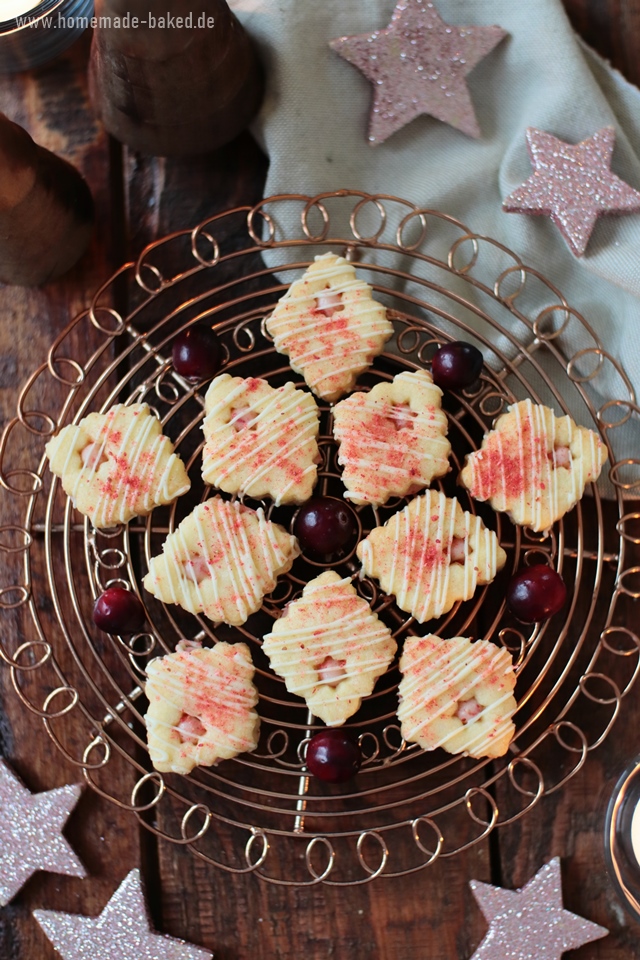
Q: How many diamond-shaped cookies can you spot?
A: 10